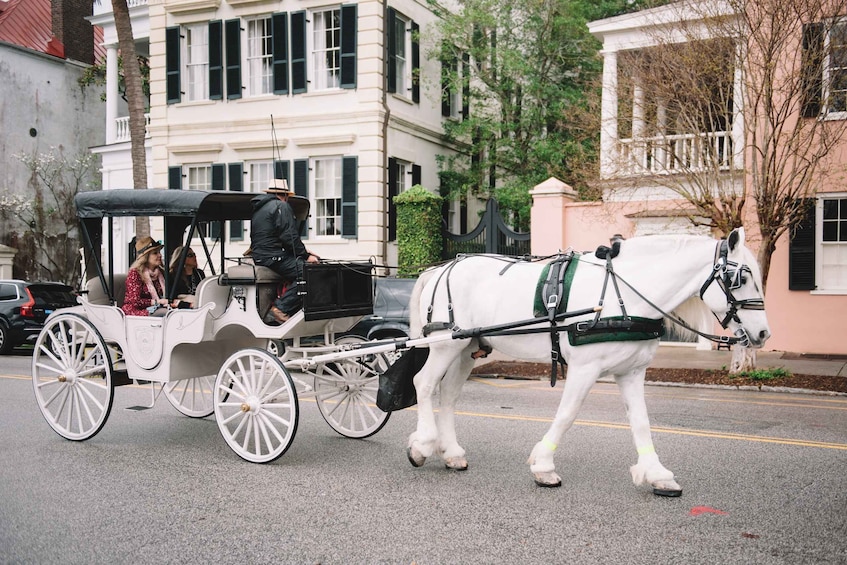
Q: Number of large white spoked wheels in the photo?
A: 4